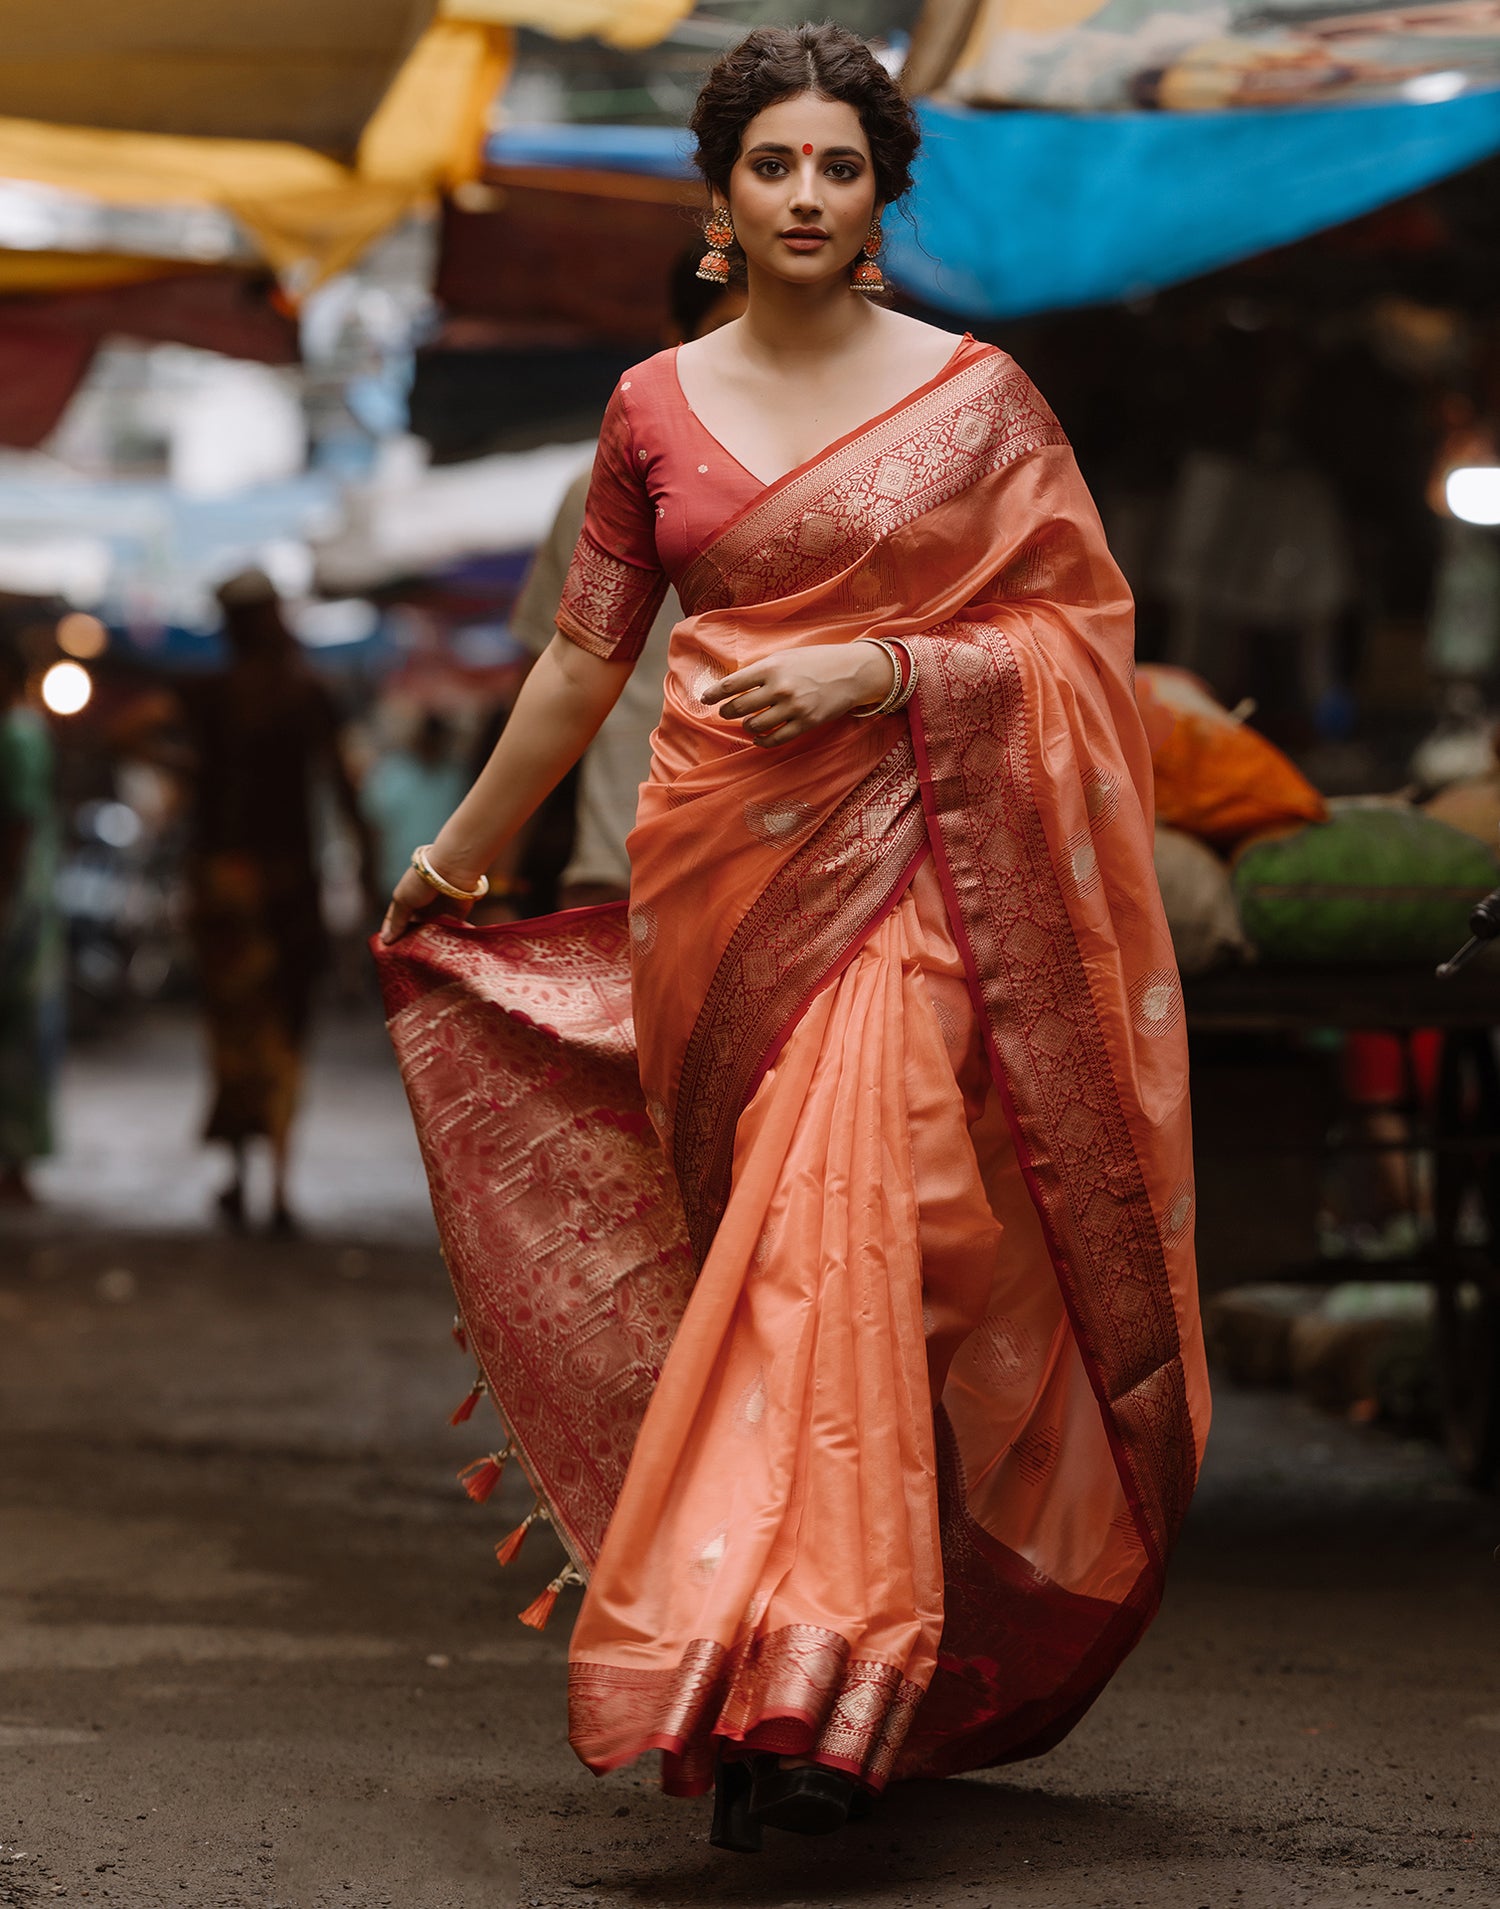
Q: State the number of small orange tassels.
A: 5